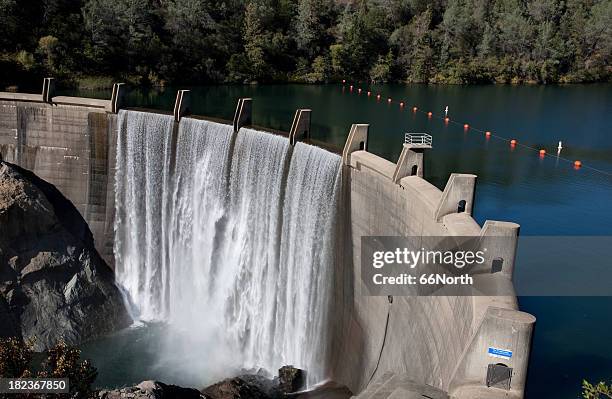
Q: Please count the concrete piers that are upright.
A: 10